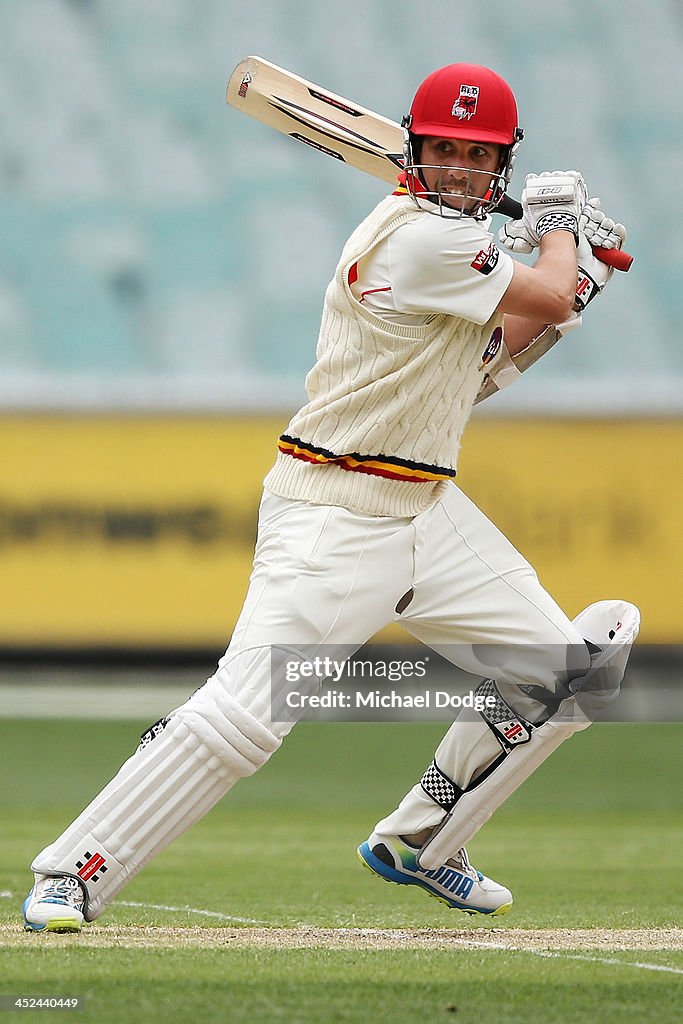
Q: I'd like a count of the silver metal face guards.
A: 1